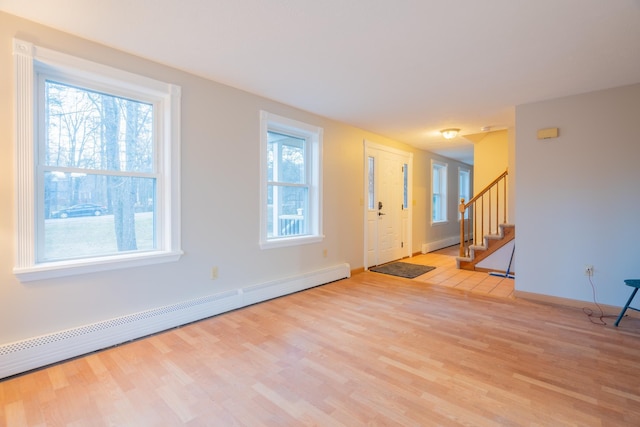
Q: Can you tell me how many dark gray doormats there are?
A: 1